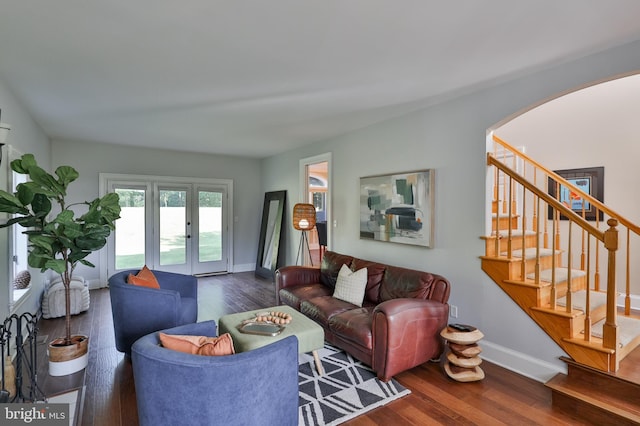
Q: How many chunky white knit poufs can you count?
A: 1